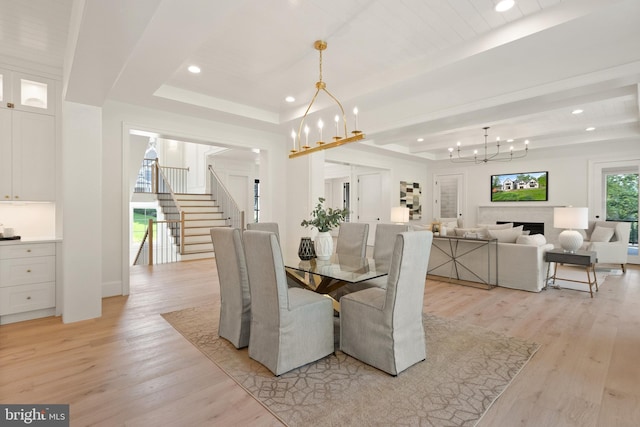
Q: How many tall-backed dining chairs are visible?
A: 6